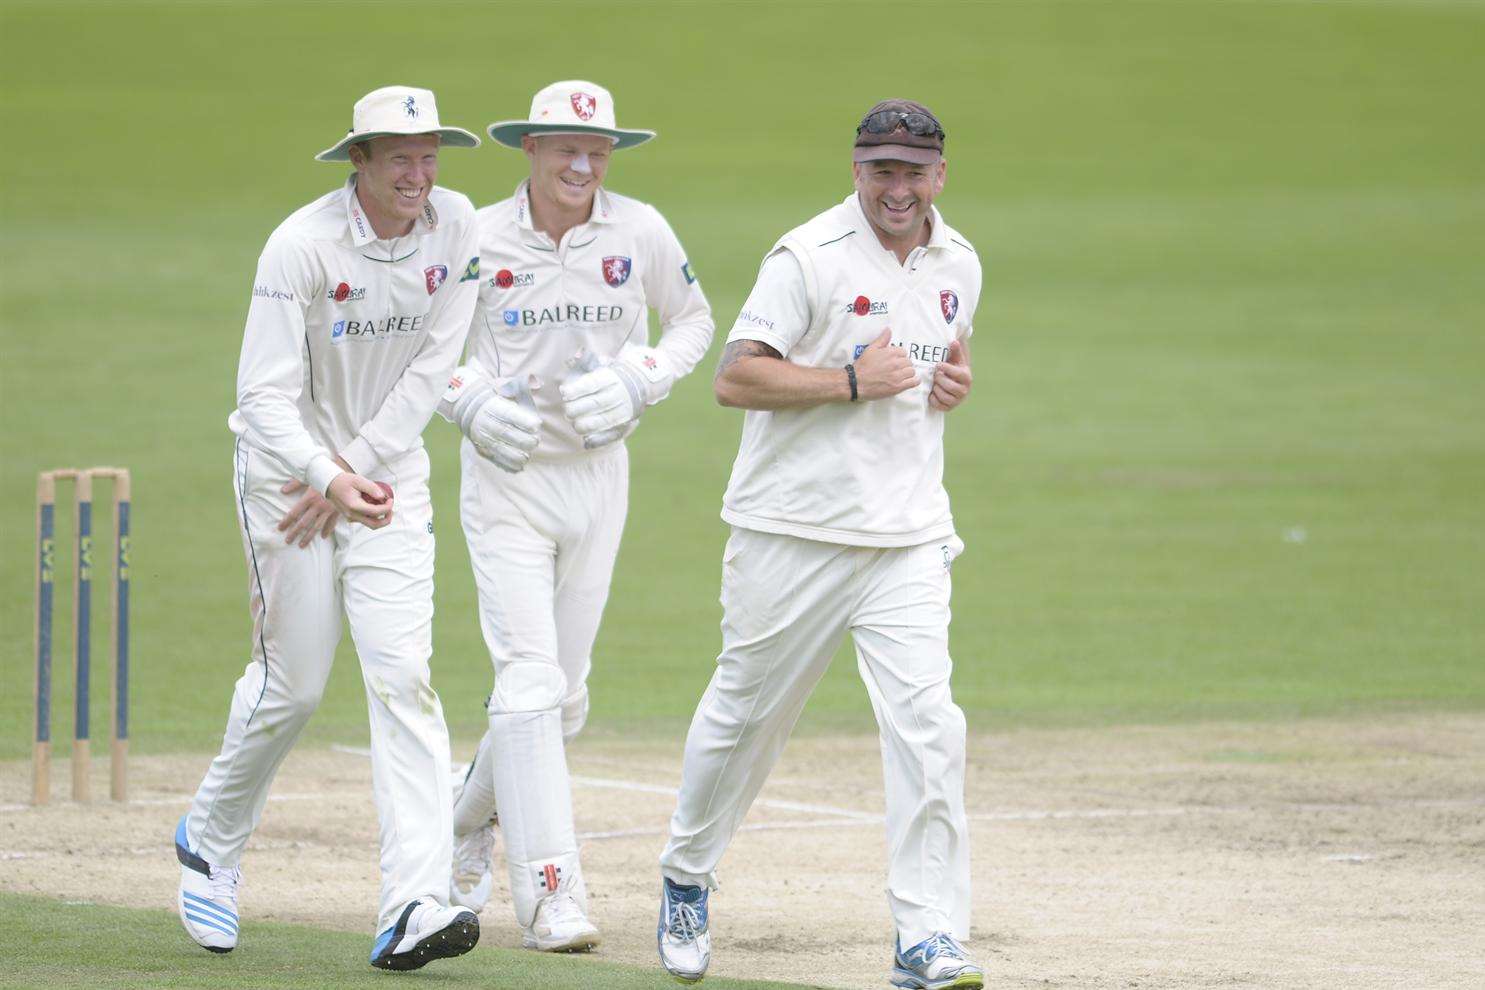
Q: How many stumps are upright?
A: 3